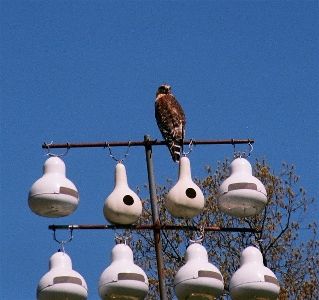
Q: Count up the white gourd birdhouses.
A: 8